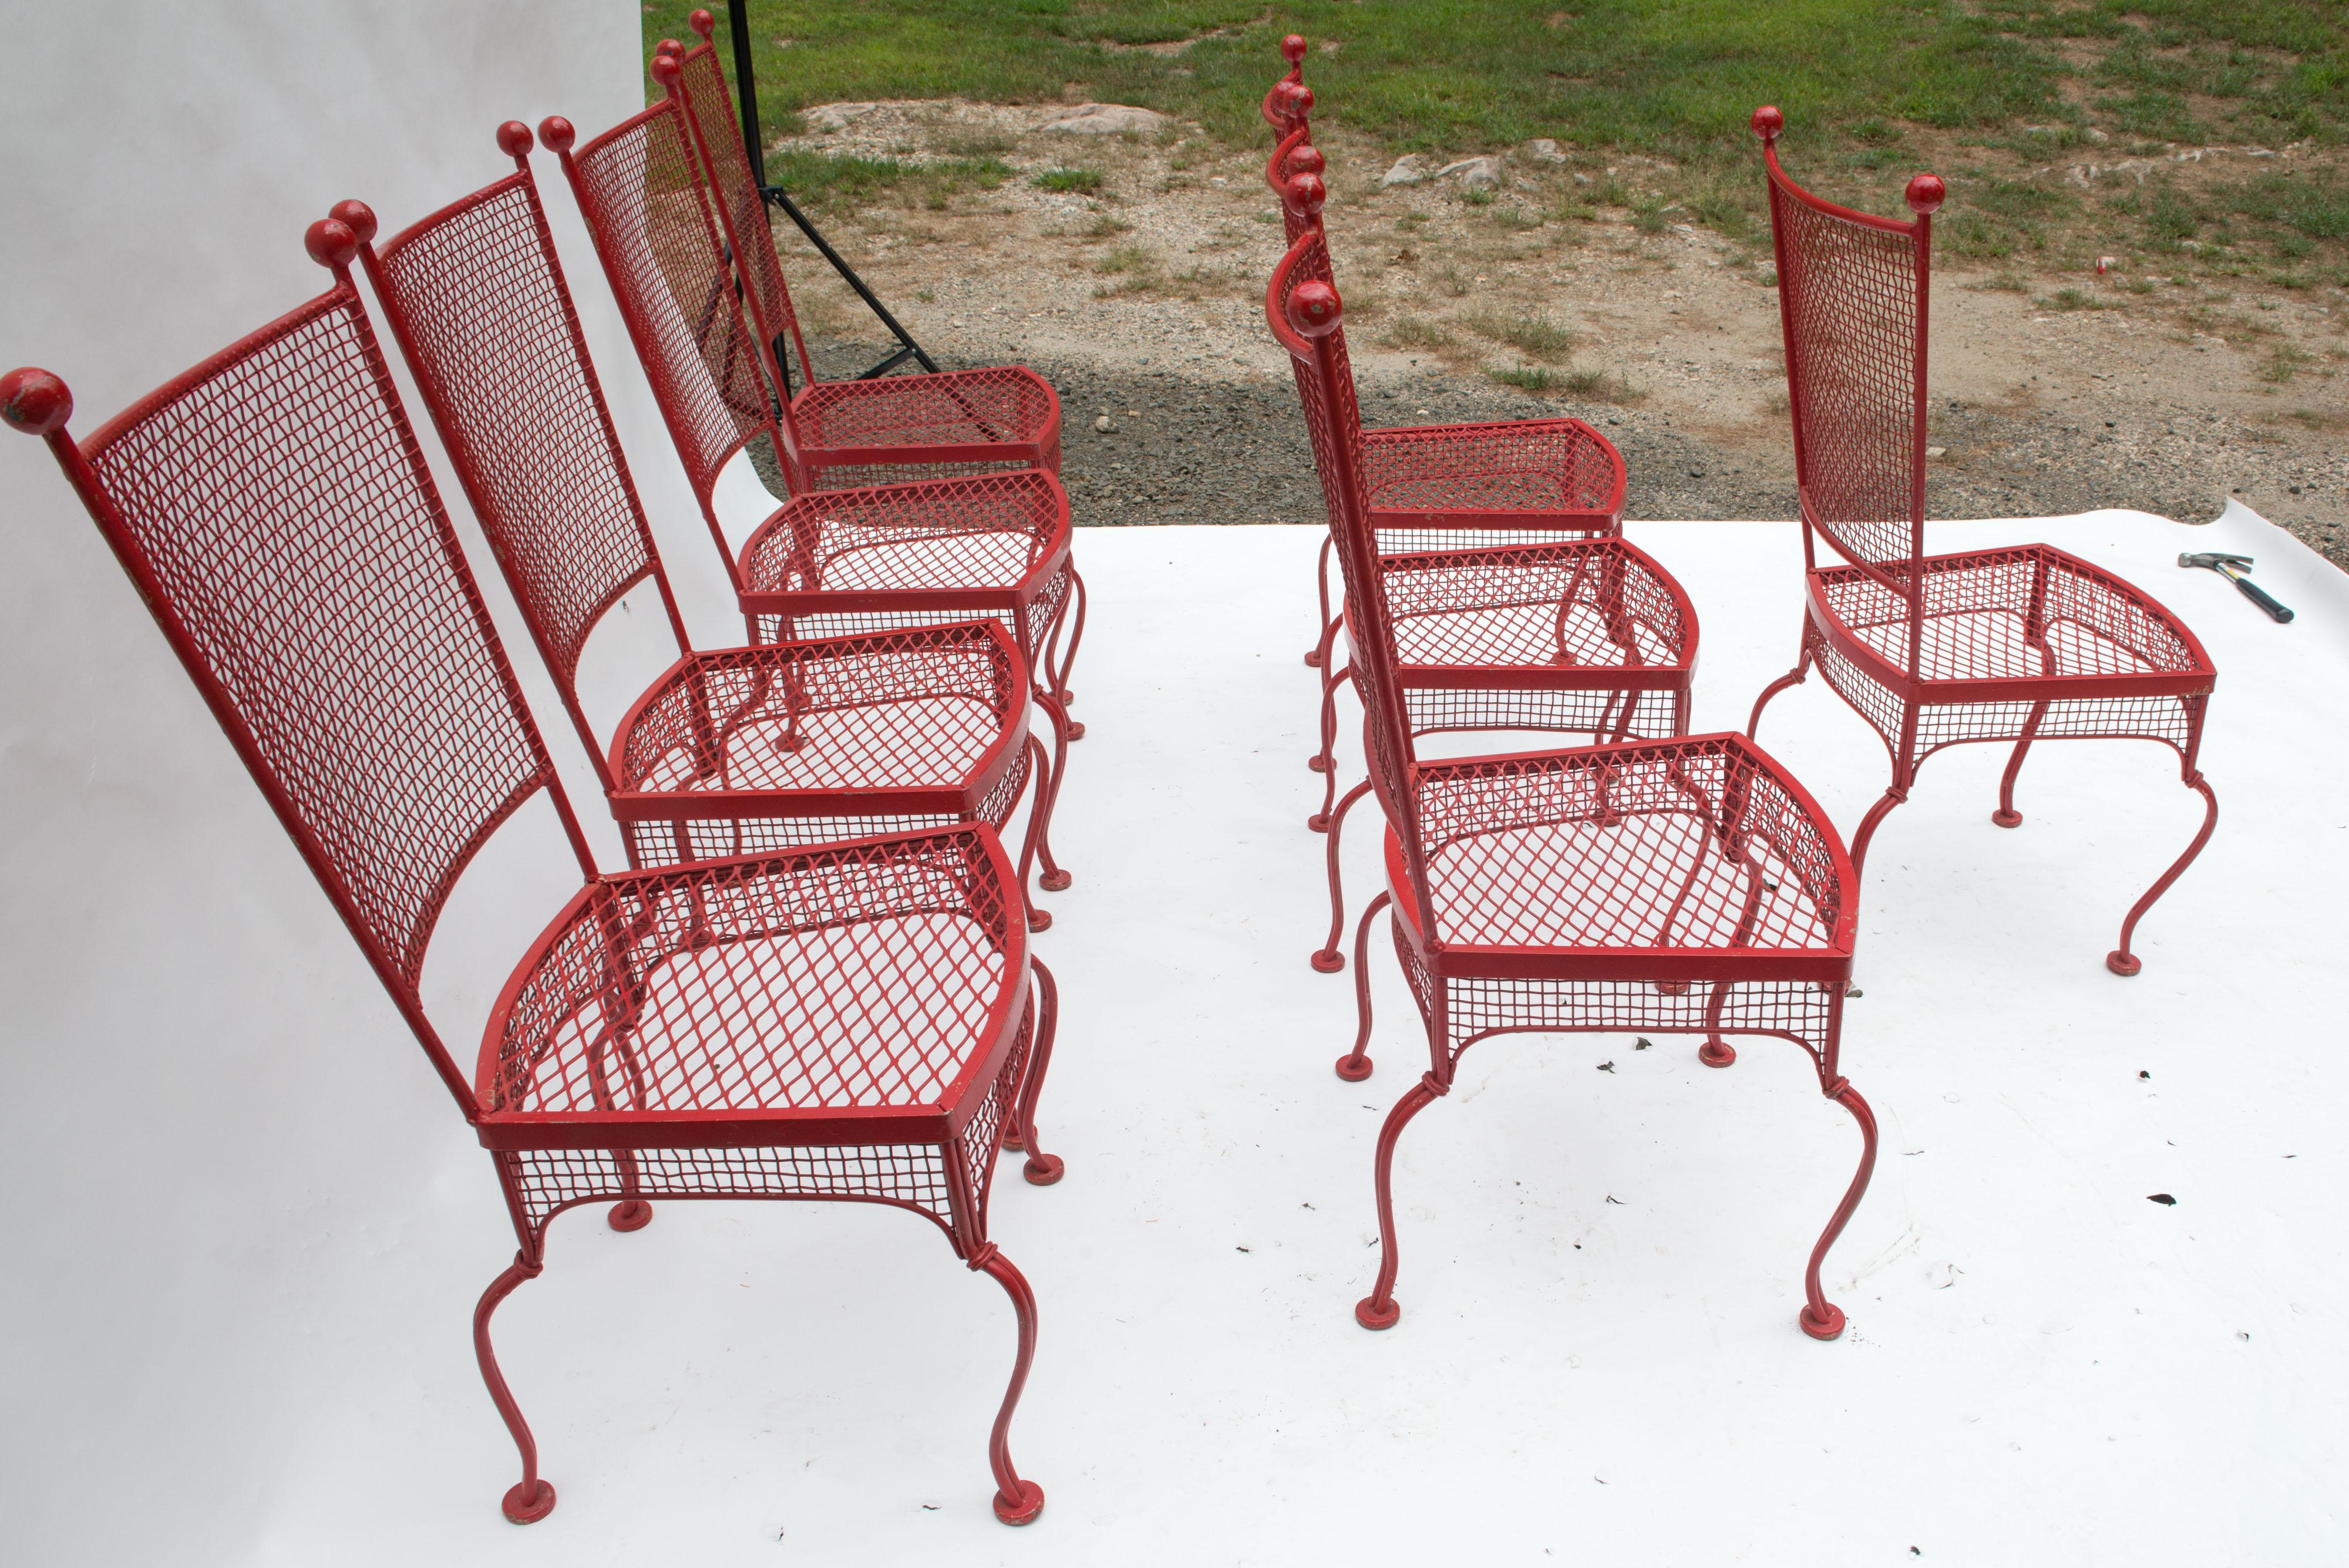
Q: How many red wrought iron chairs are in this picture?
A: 8